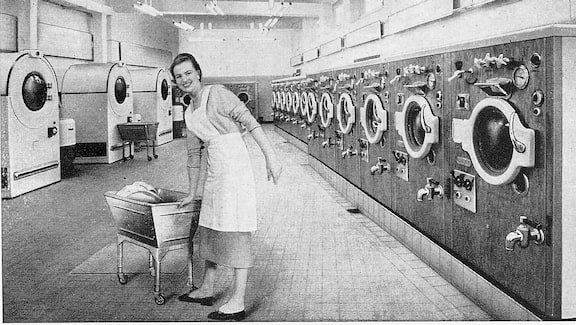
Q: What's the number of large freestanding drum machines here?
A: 3